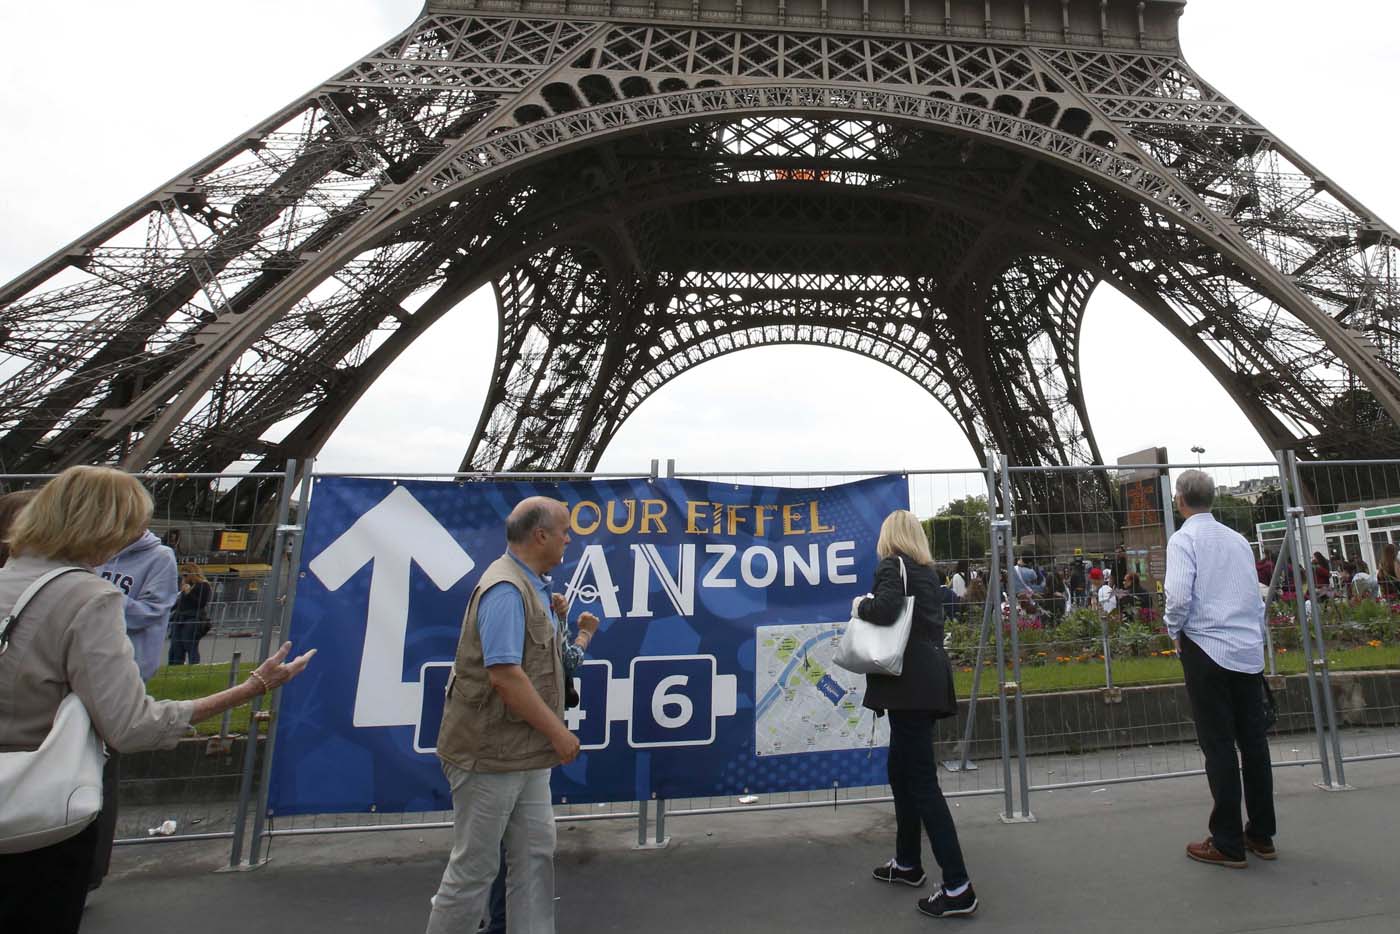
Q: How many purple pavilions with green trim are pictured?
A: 0